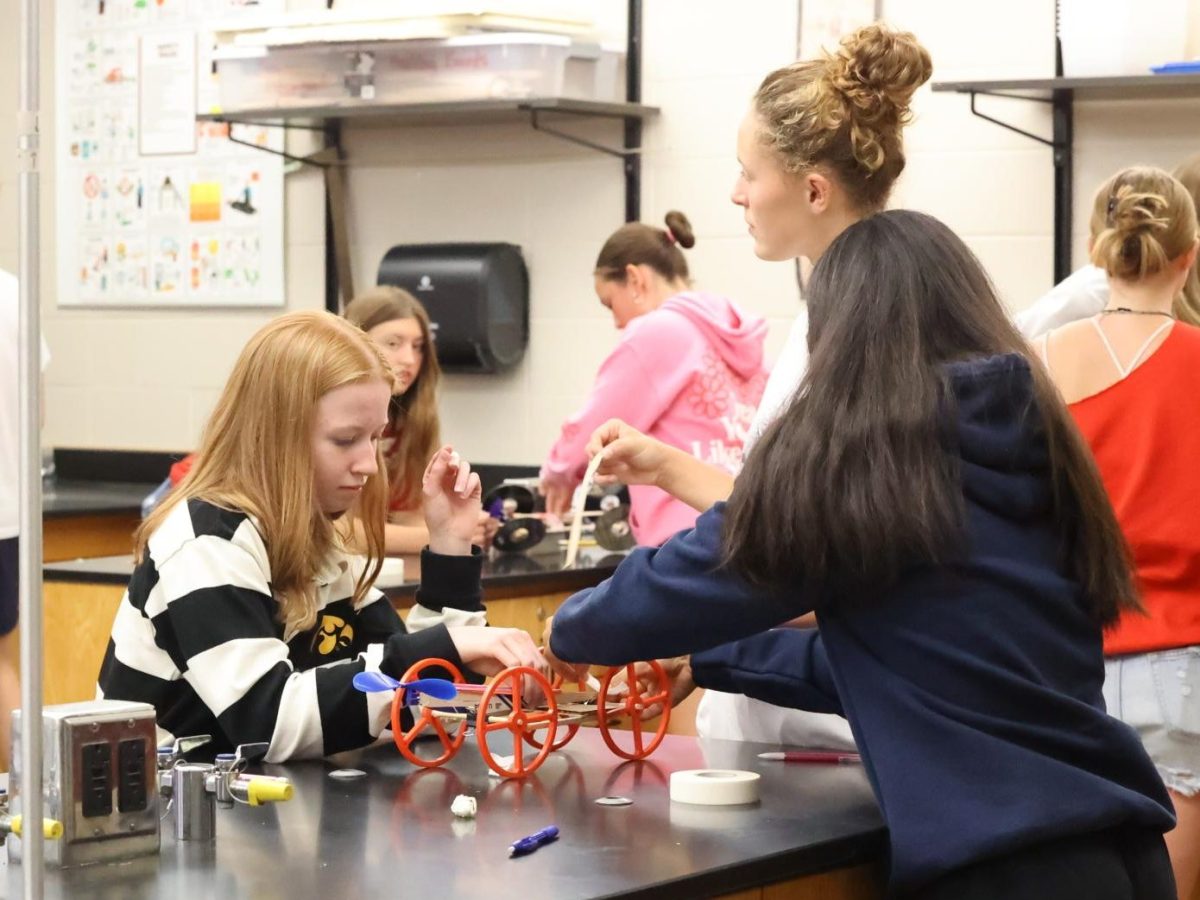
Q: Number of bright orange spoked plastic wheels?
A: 4